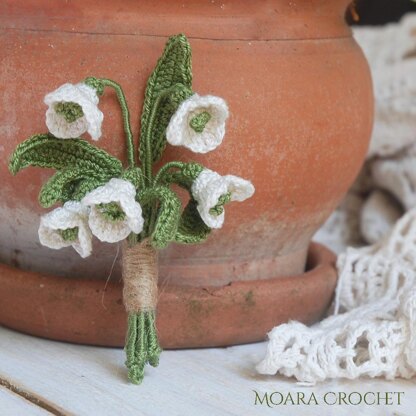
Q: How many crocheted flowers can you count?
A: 5